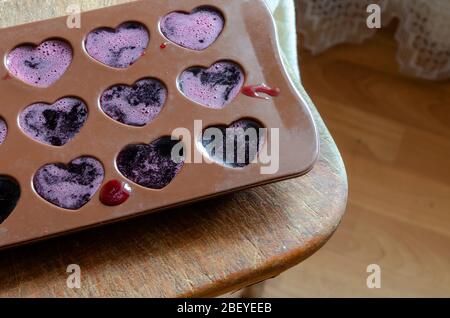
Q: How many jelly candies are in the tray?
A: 11